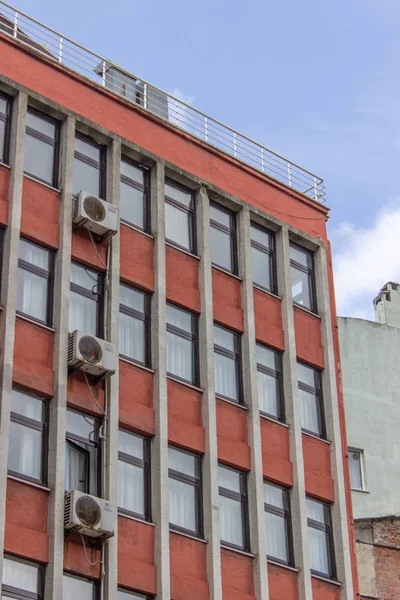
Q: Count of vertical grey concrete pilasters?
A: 8